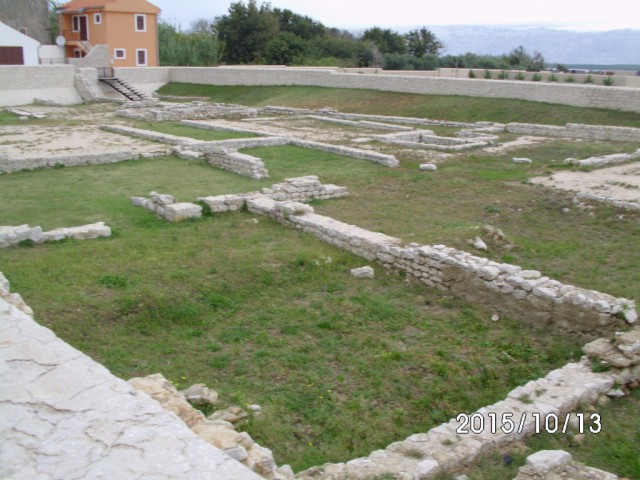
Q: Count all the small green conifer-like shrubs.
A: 9